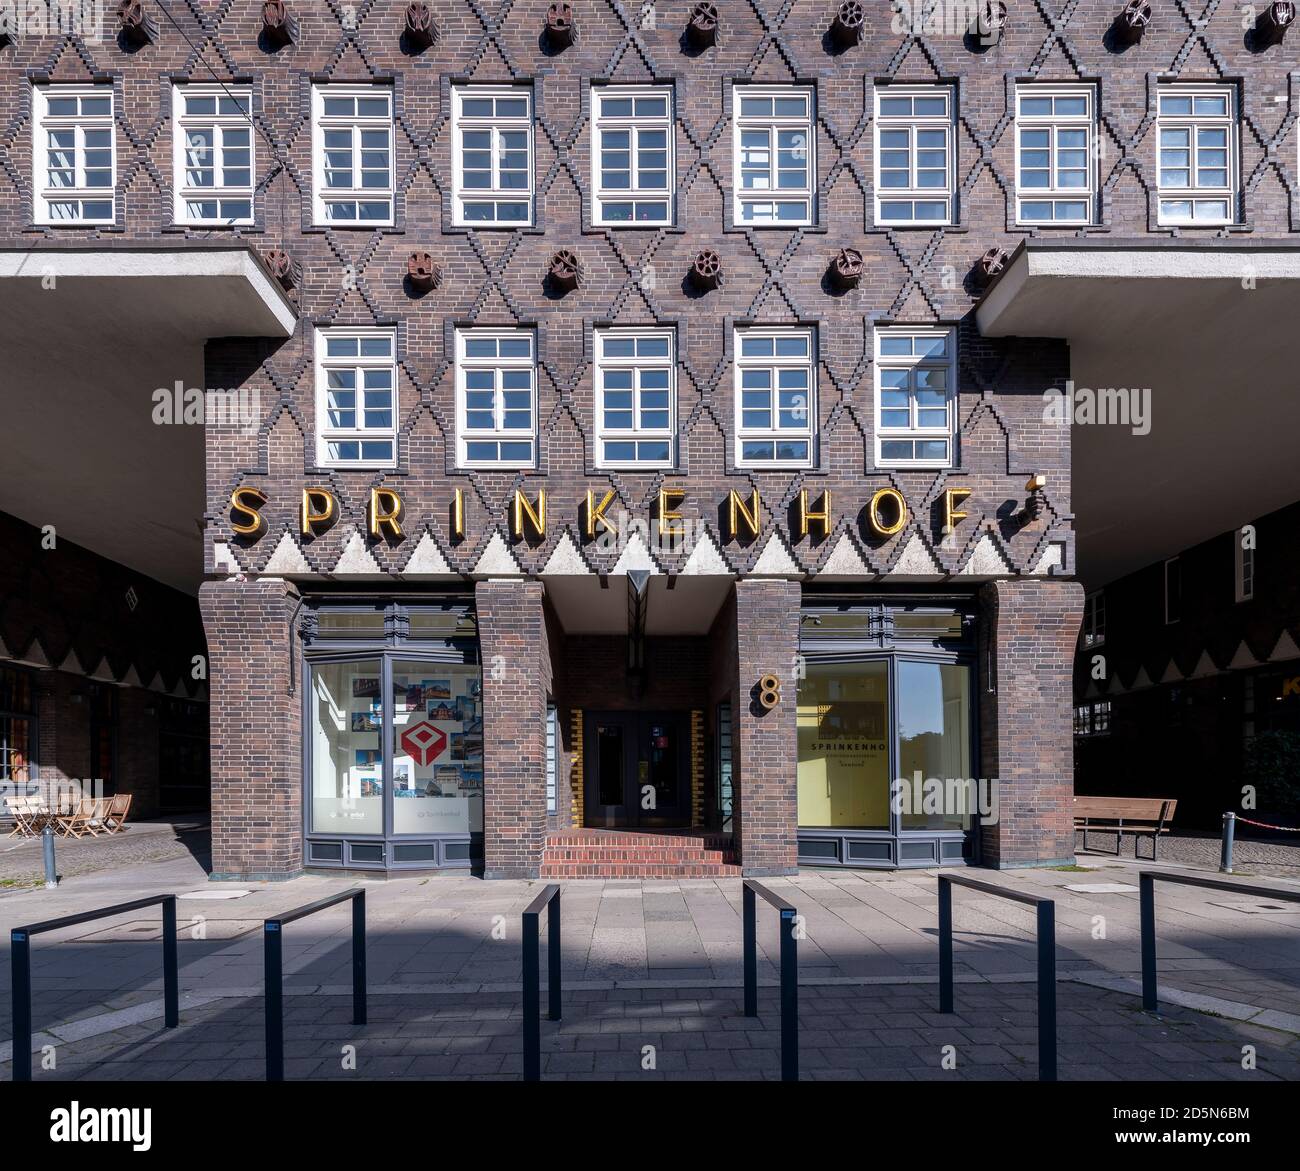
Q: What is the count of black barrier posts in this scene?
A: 11